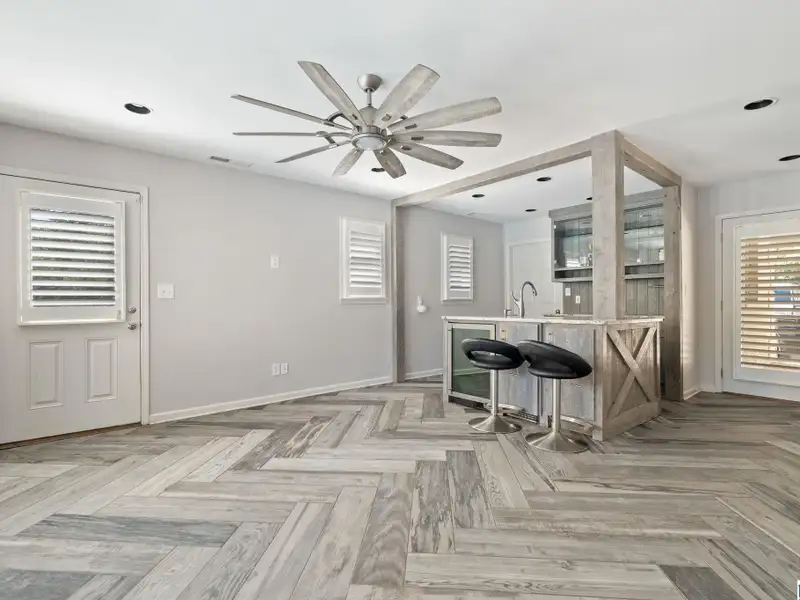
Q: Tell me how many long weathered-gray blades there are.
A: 10